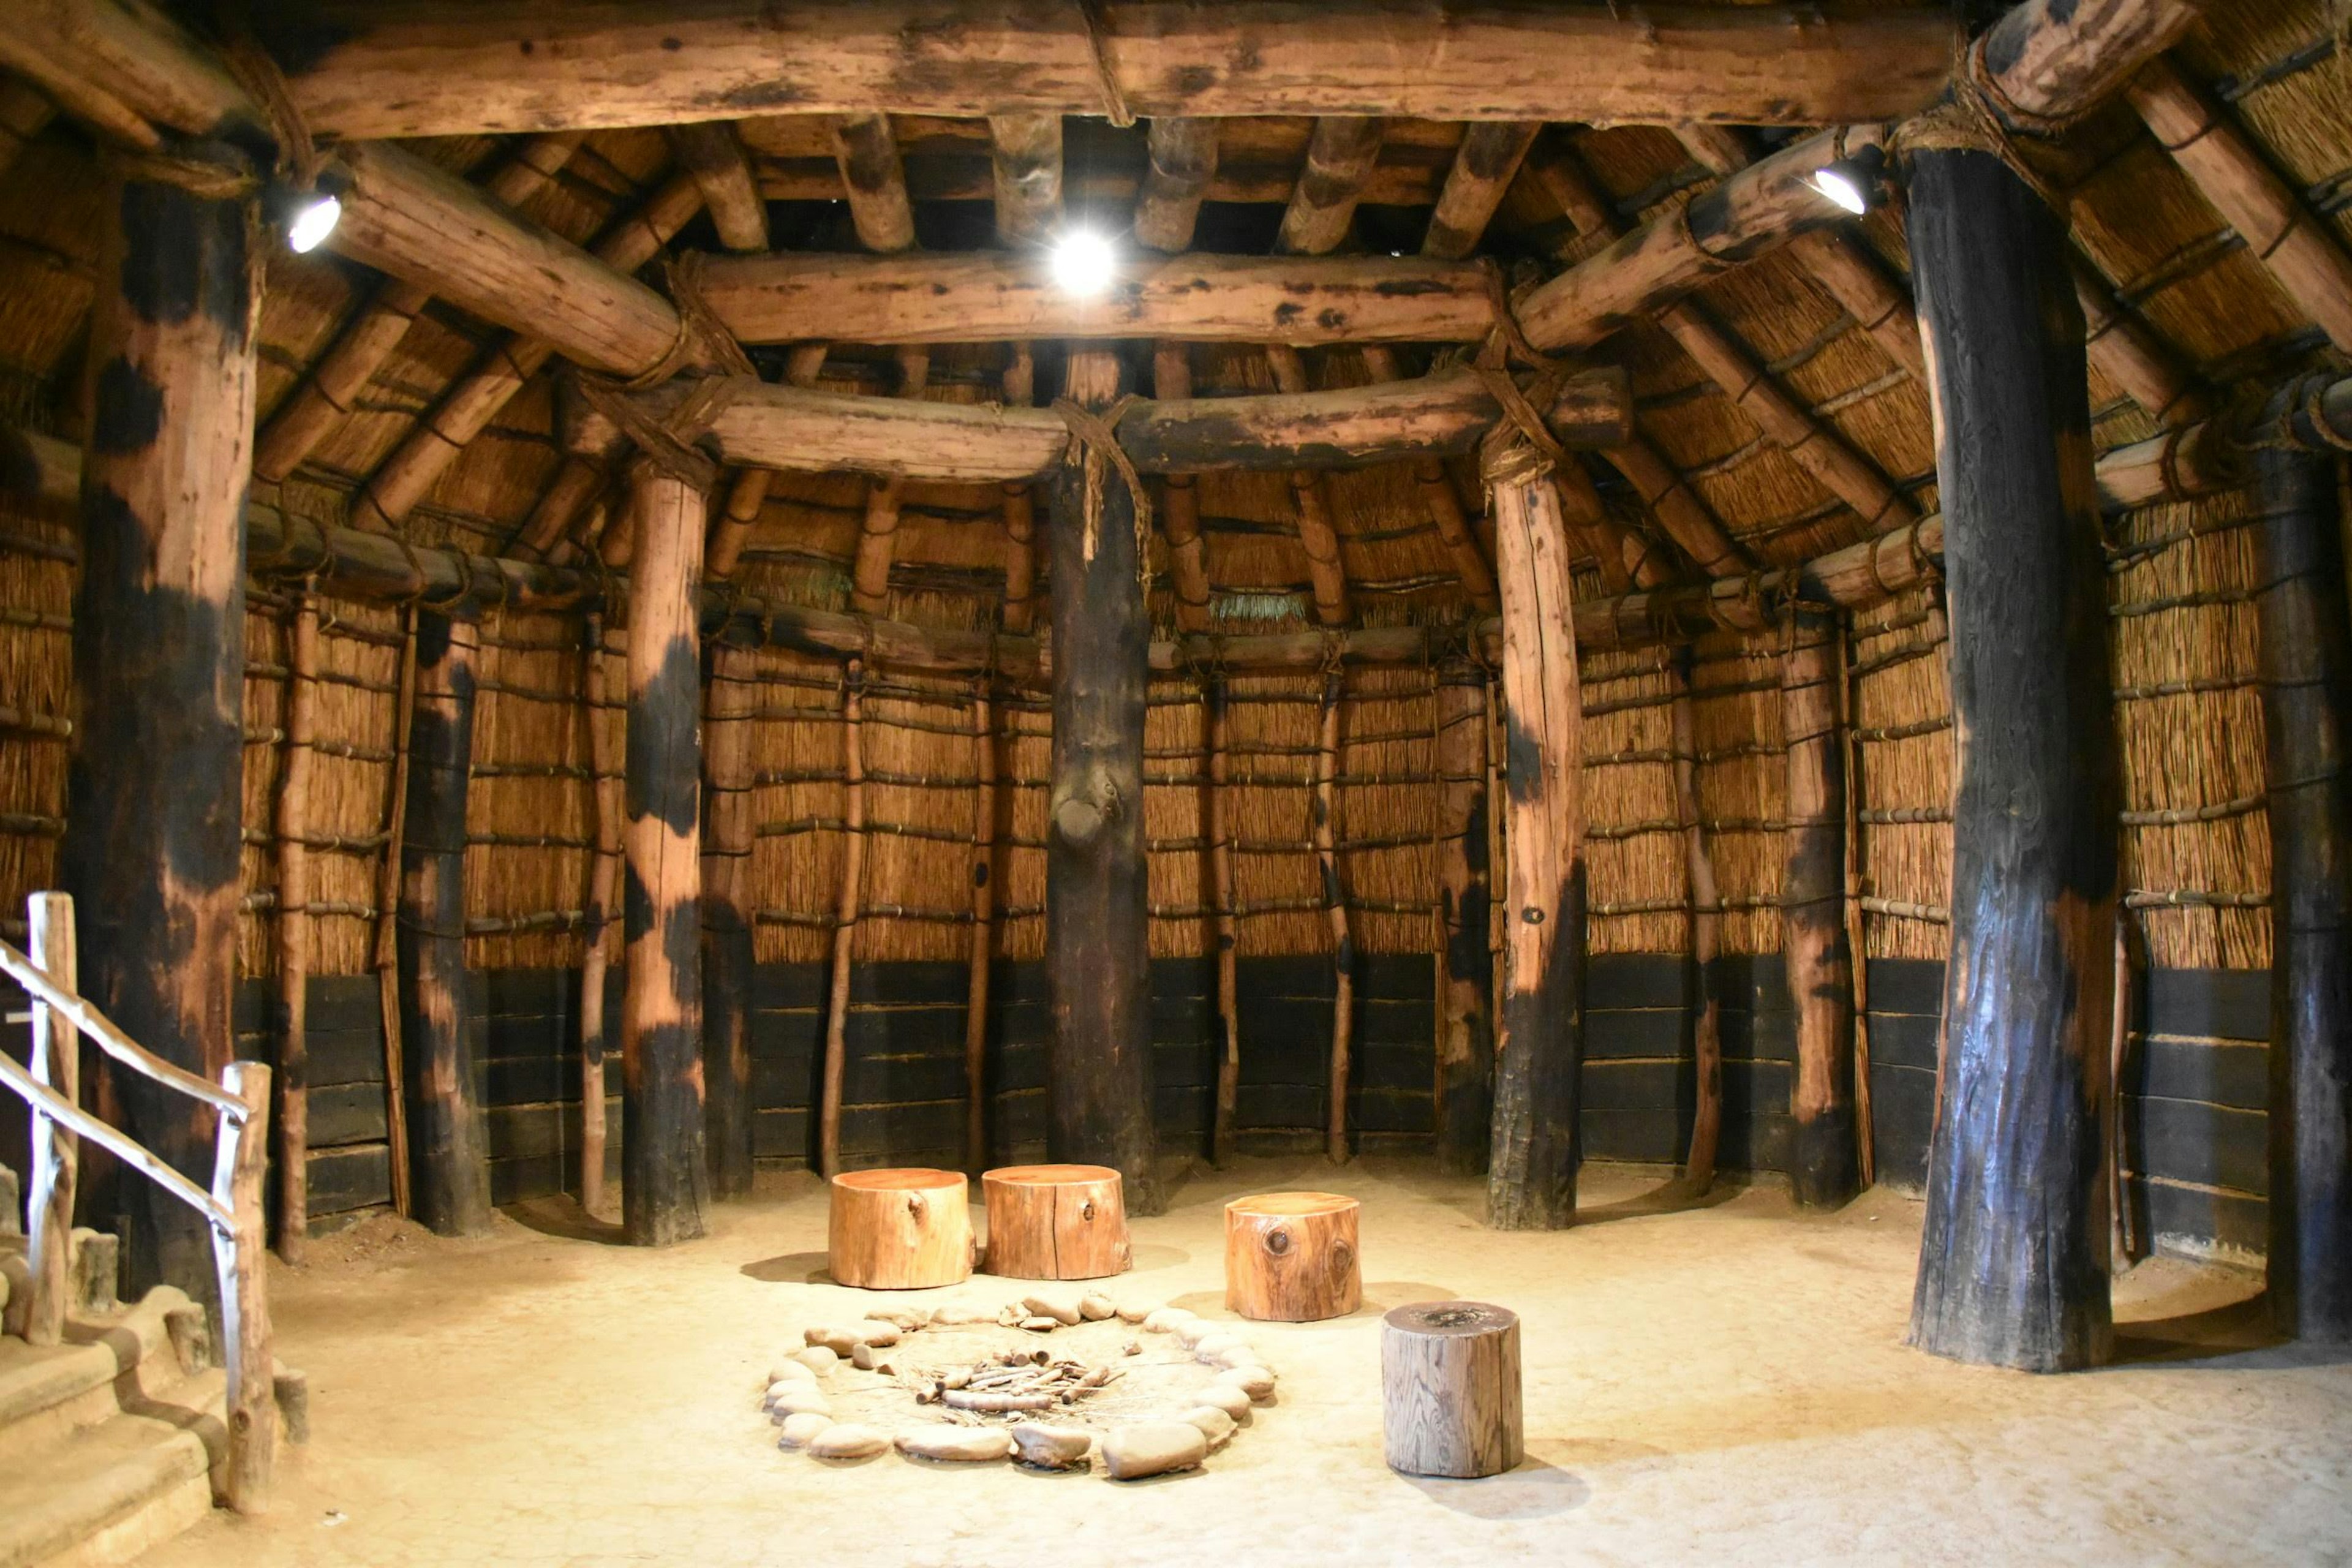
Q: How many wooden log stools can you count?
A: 4